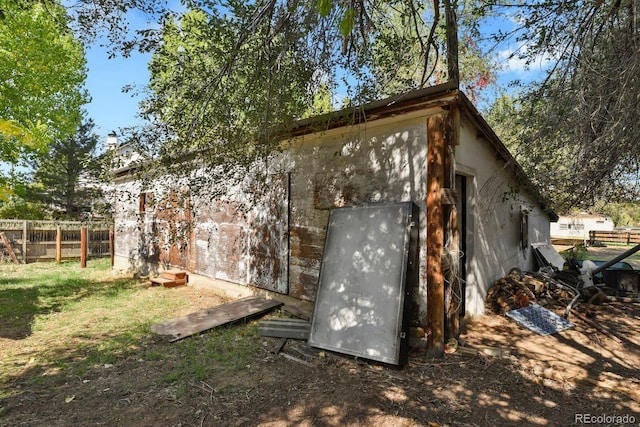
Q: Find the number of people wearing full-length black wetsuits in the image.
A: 0